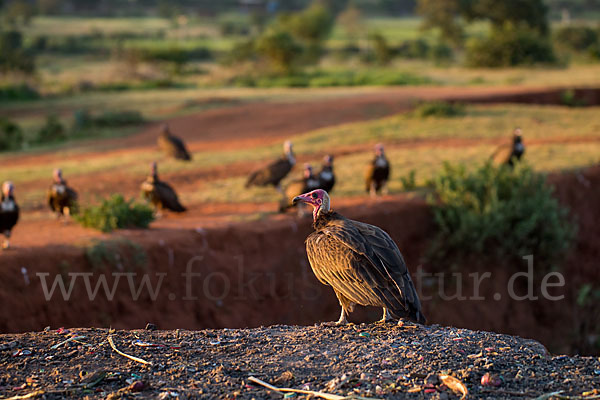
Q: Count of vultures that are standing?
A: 10